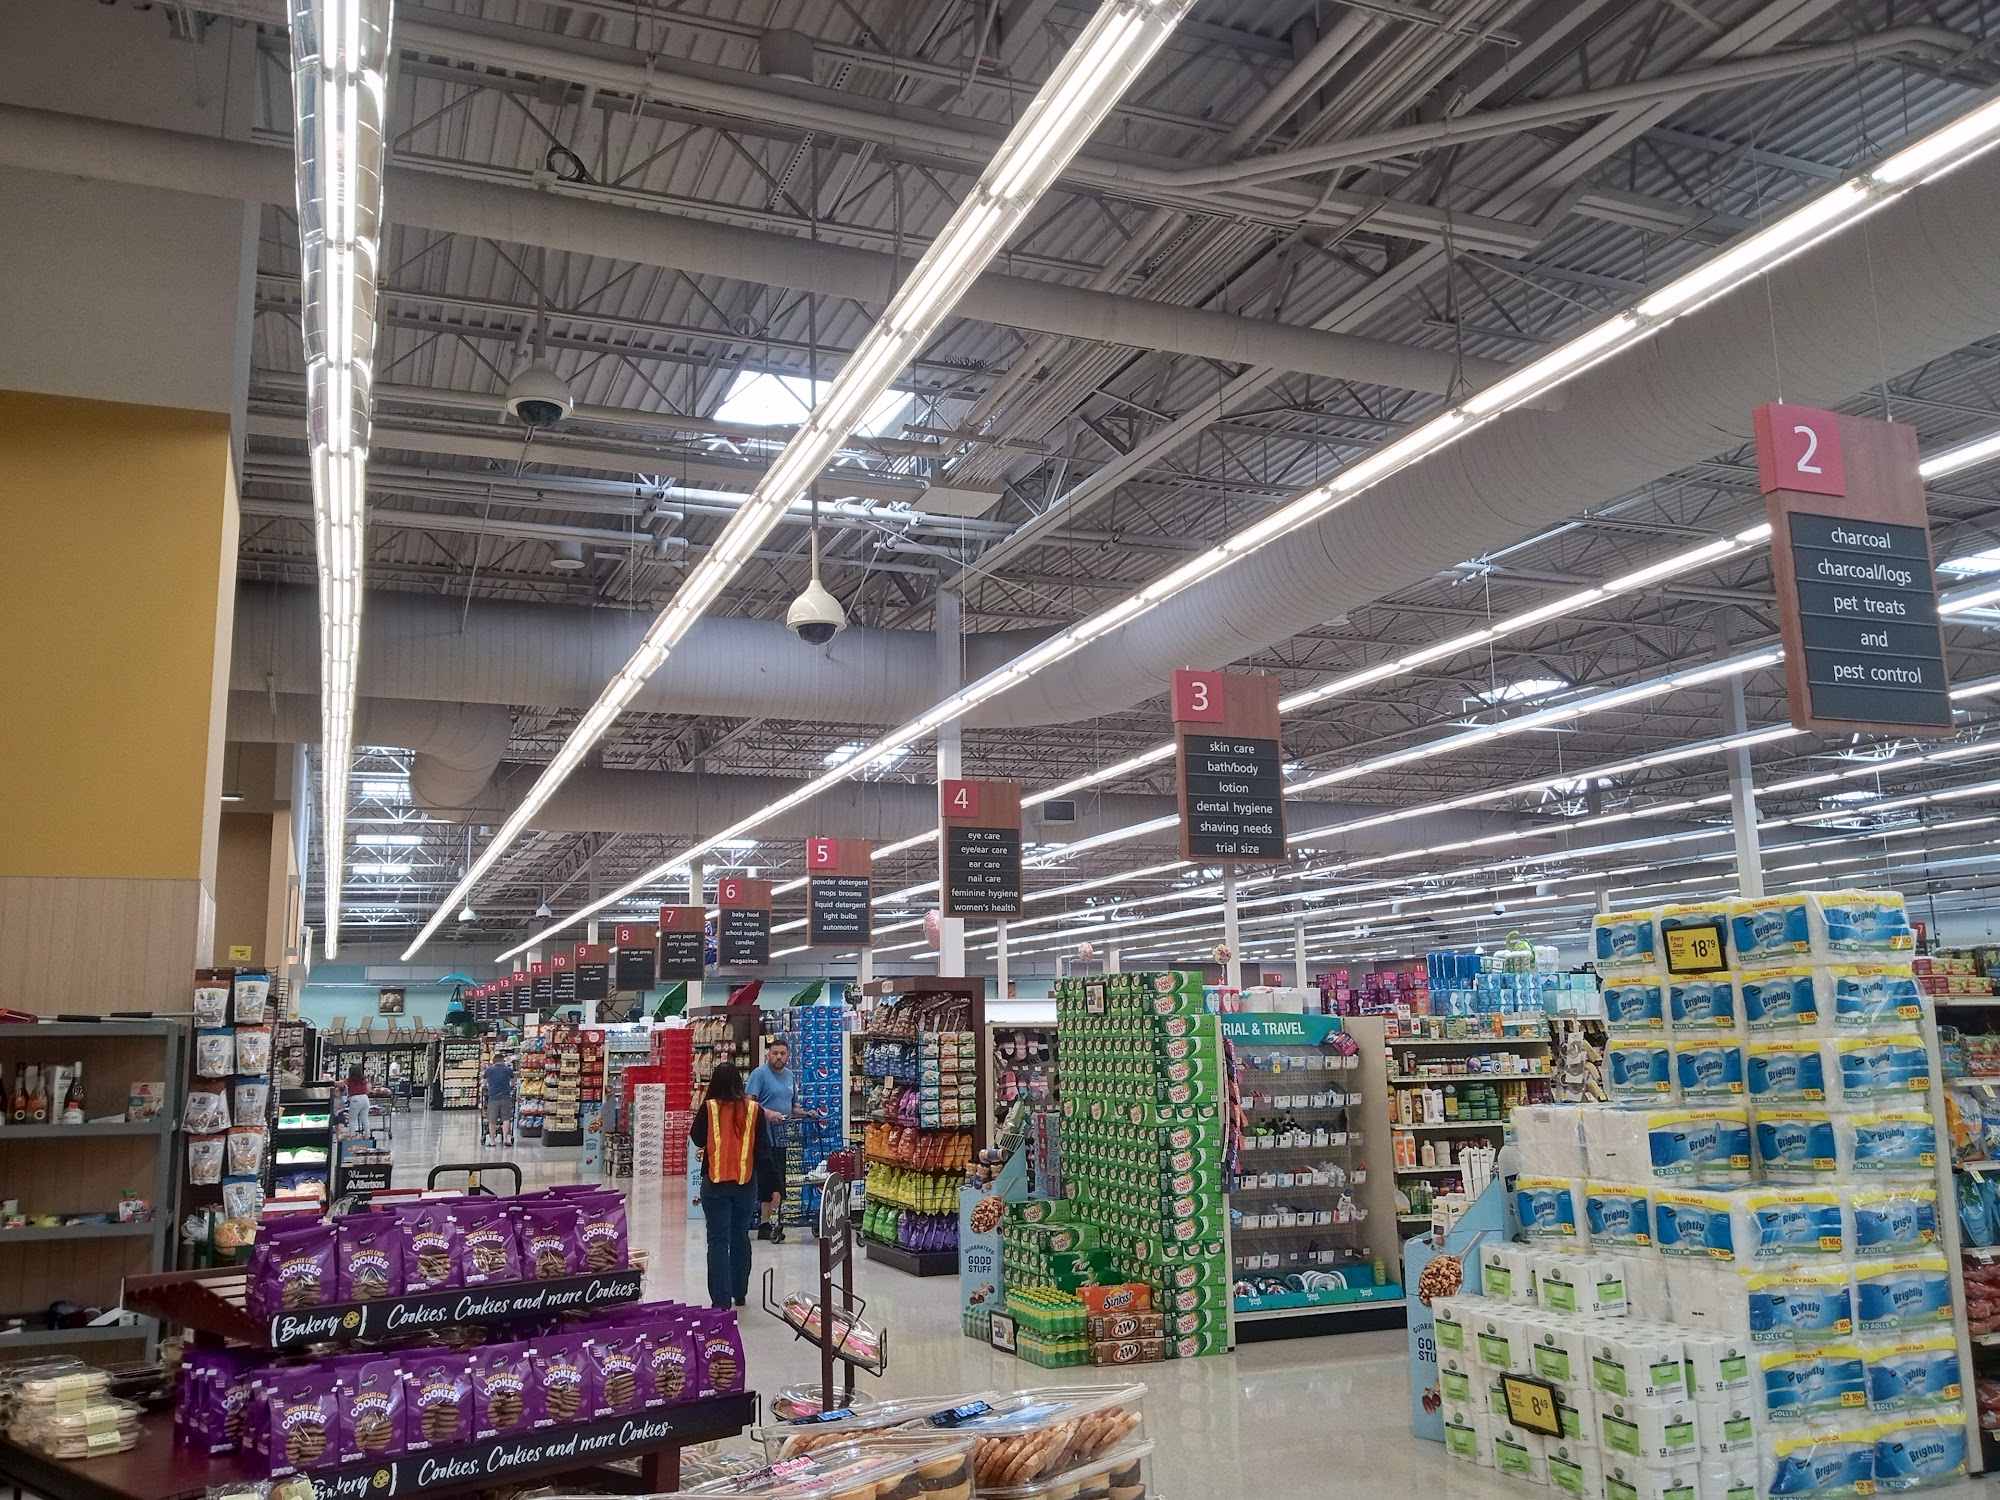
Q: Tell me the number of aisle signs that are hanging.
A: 15